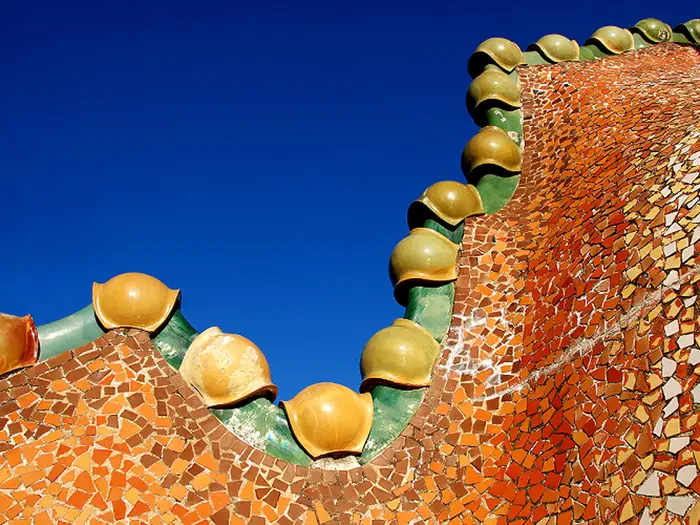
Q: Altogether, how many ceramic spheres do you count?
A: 14